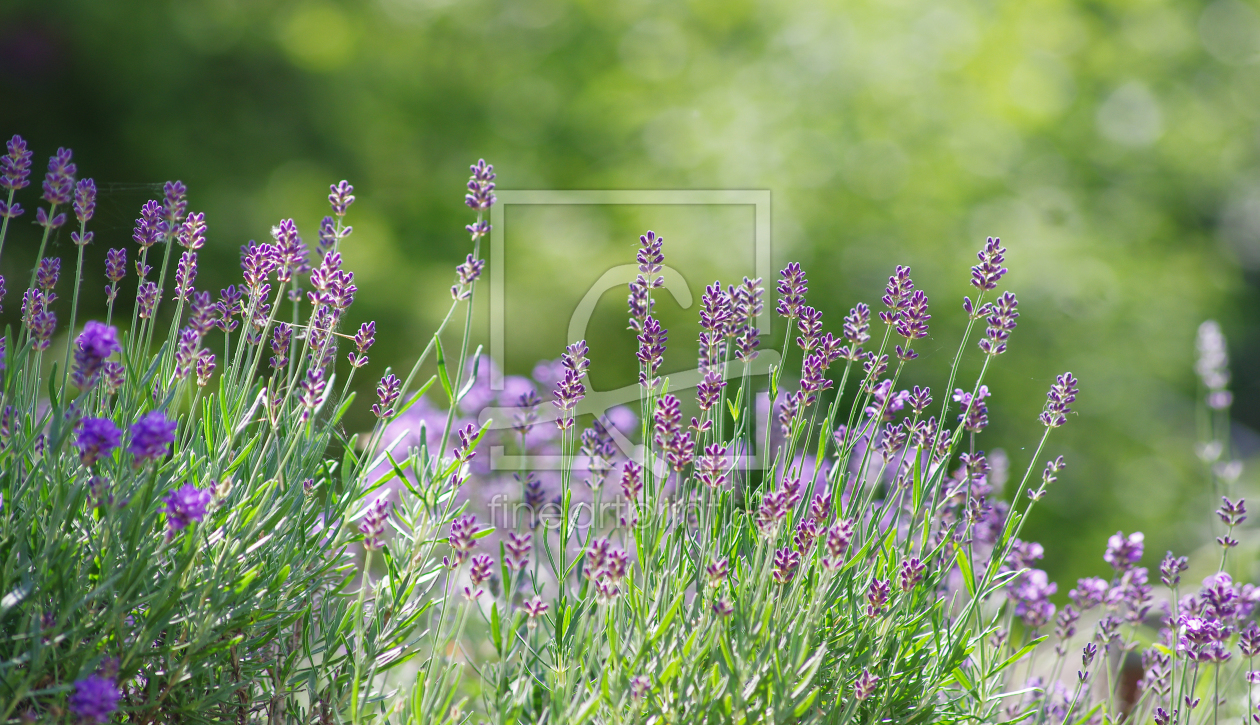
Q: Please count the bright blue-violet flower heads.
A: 5